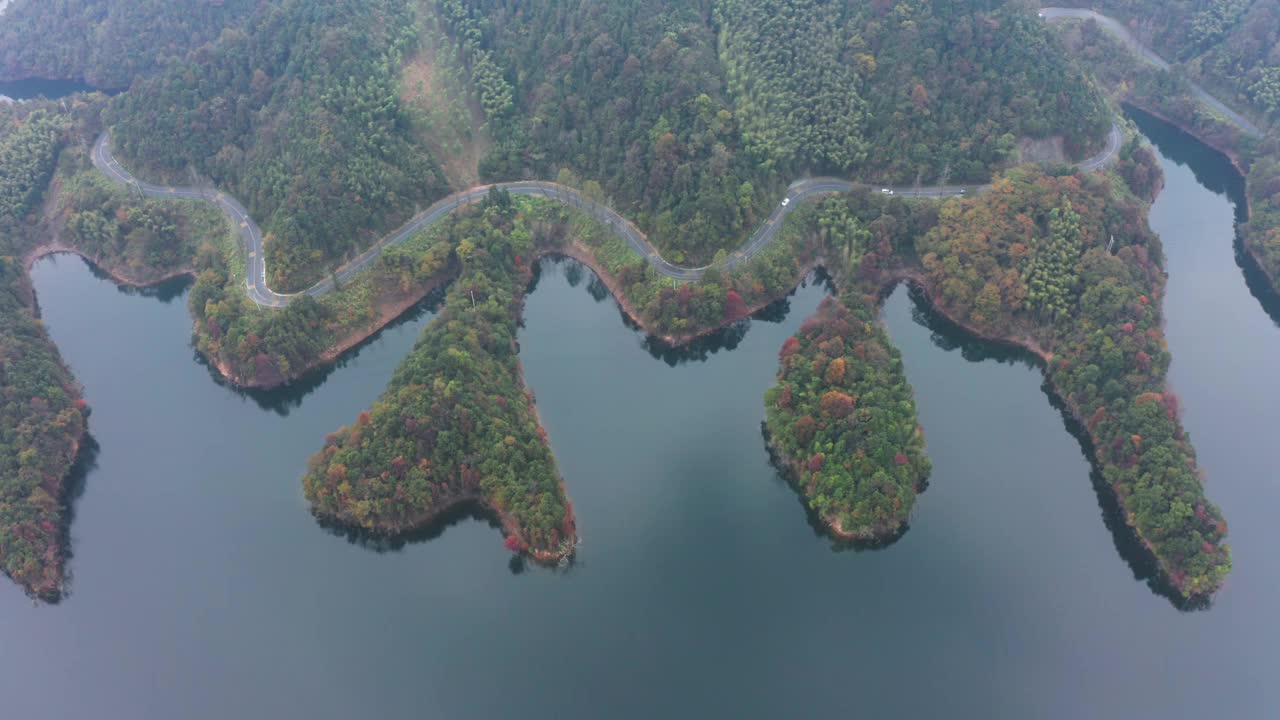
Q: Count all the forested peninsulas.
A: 4